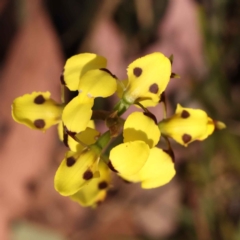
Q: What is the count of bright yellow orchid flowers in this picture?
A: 5